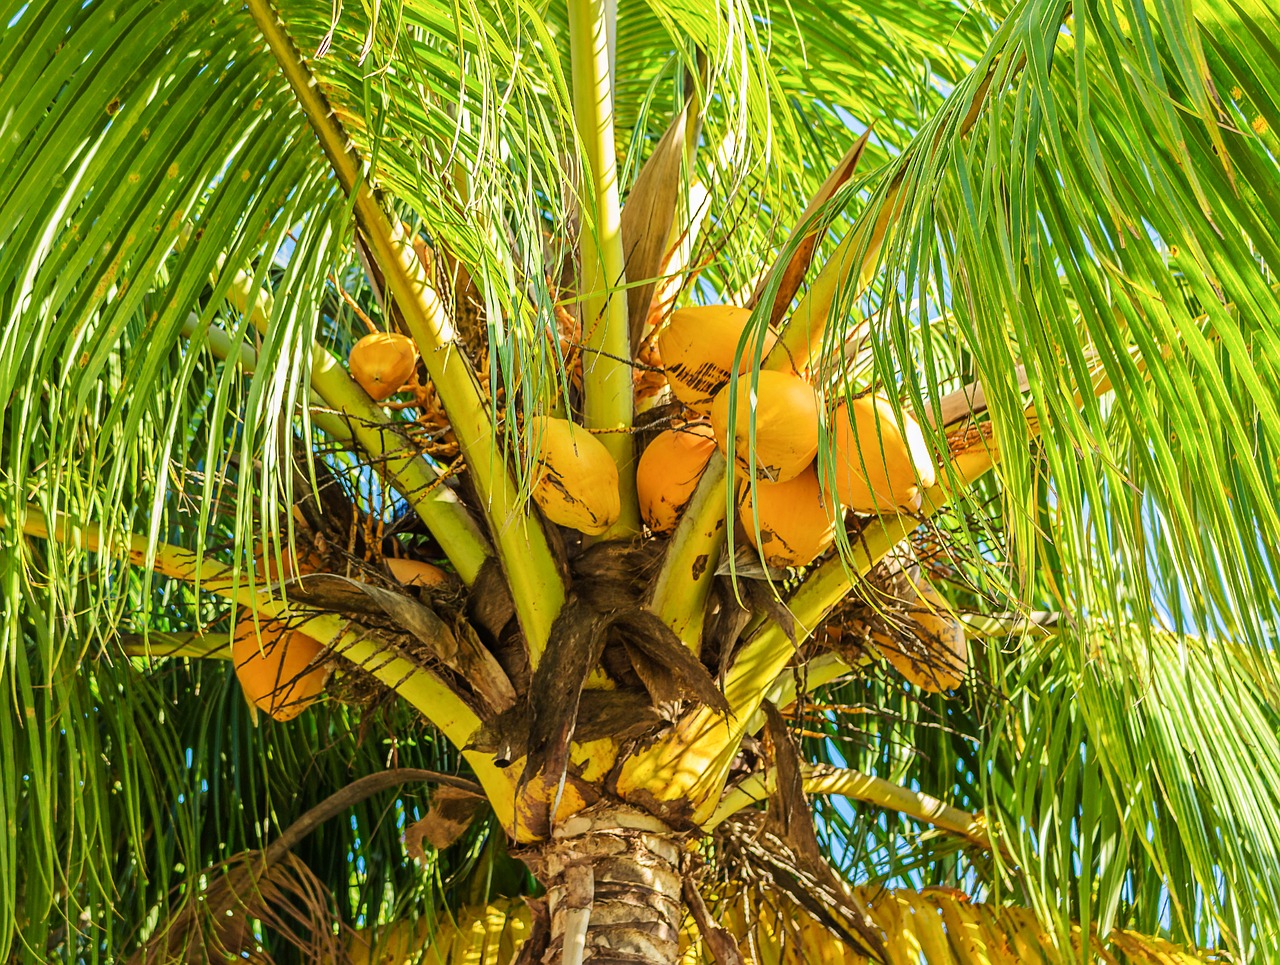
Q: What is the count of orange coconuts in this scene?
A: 11